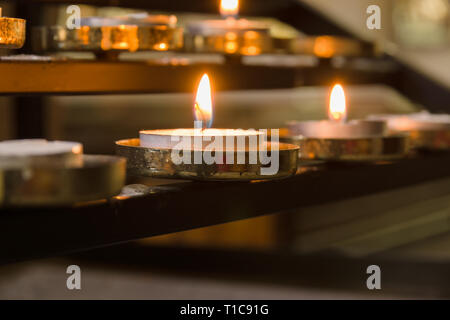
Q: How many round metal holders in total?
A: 8